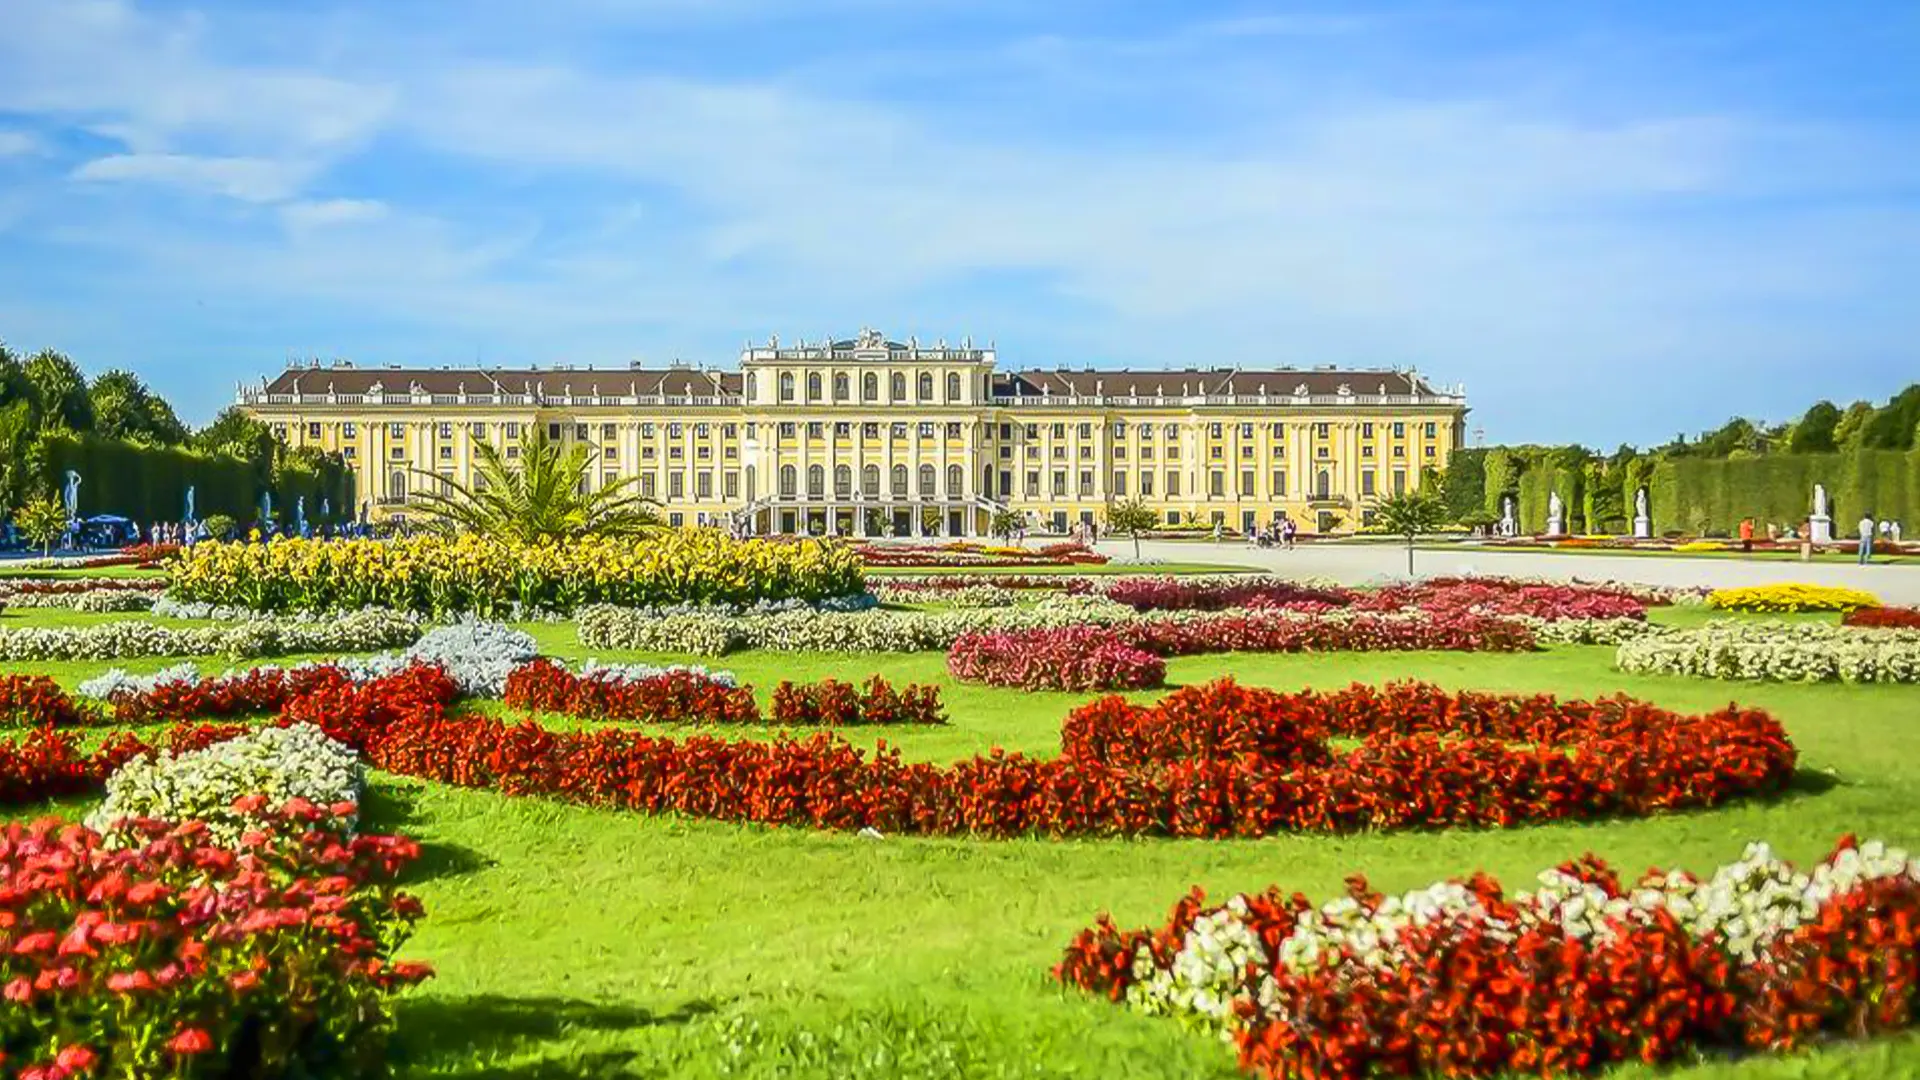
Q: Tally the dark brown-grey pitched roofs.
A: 2